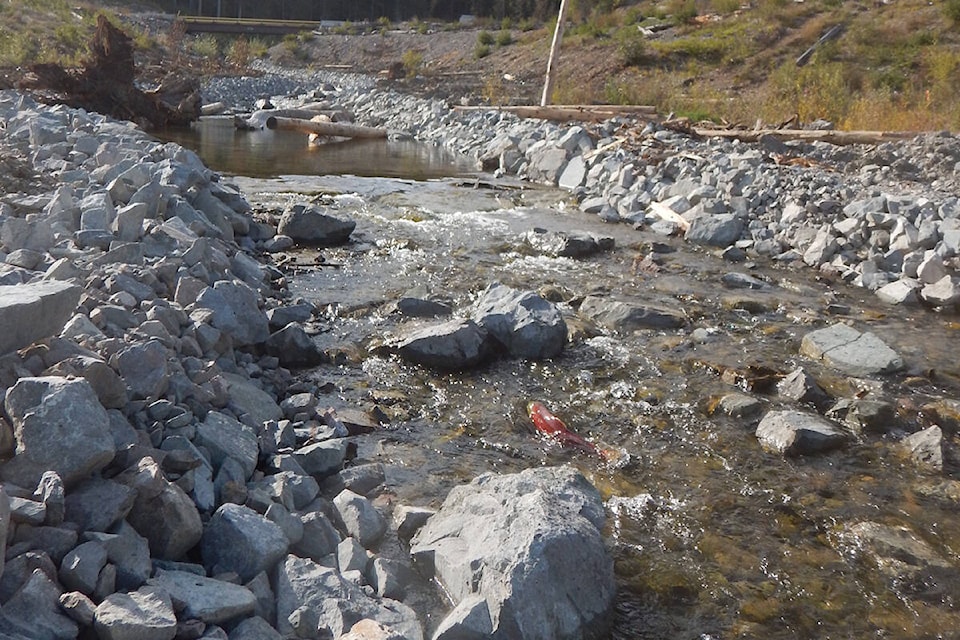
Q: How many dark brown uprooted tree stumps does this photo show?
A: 1